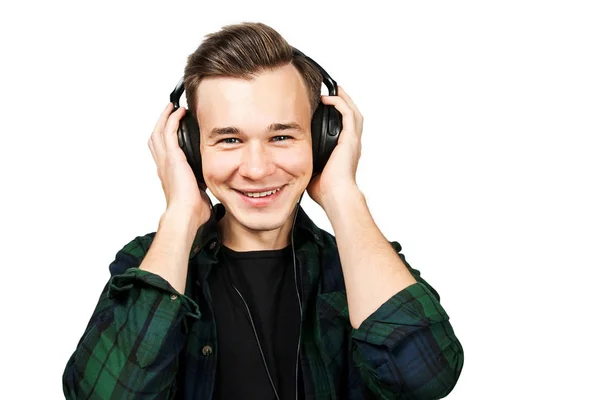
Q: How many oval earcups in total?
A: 2